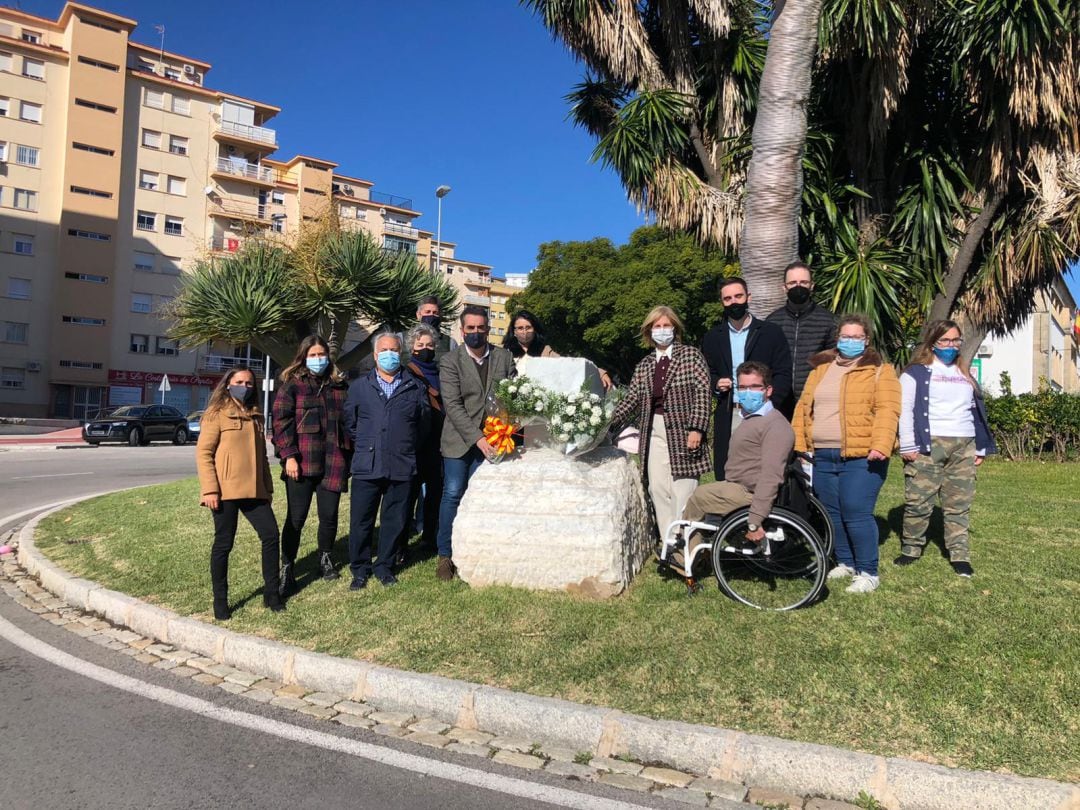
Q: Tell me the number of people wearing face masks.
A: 13